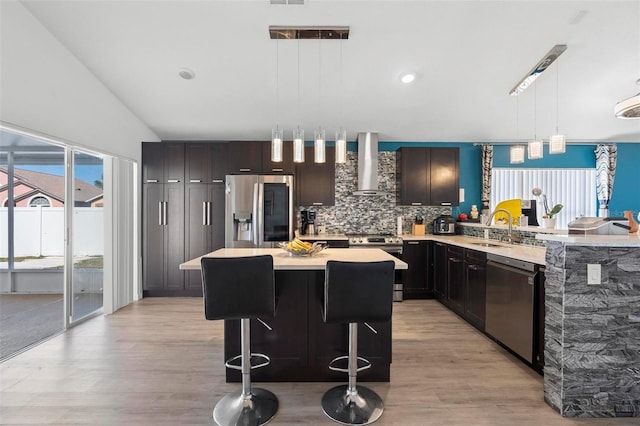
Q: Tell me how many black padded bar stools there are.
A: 2